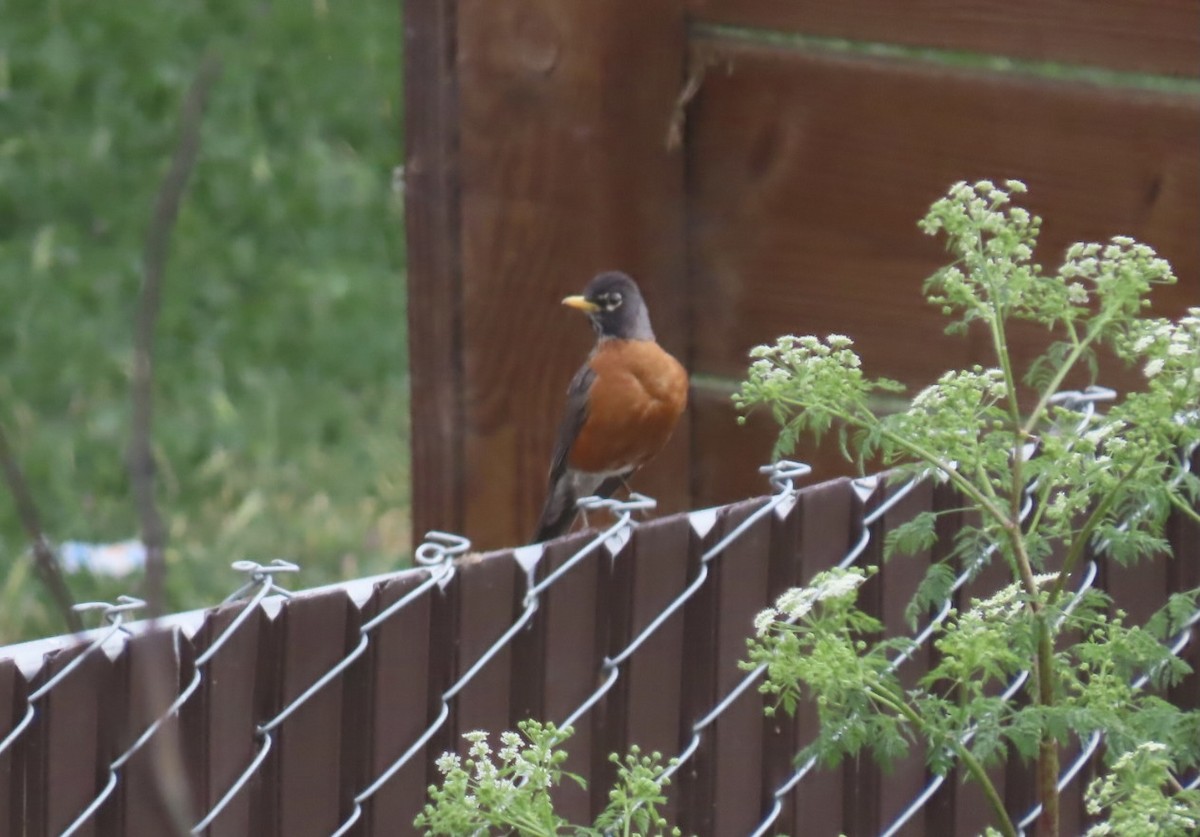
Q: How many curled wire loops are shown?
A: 6